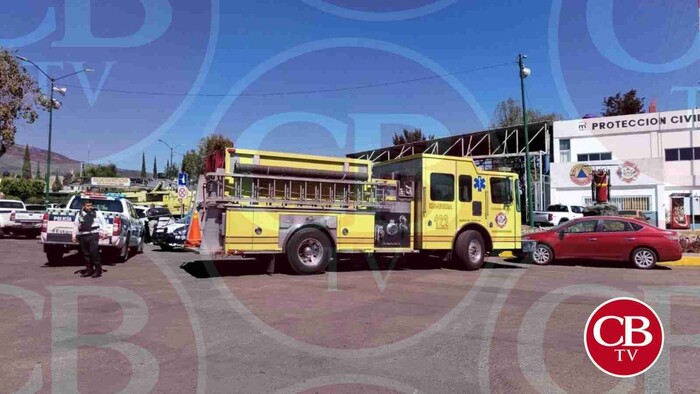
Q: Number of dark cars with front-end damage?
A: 0